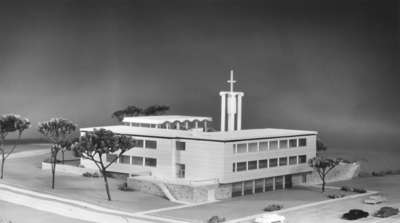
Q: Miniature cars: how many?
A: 4